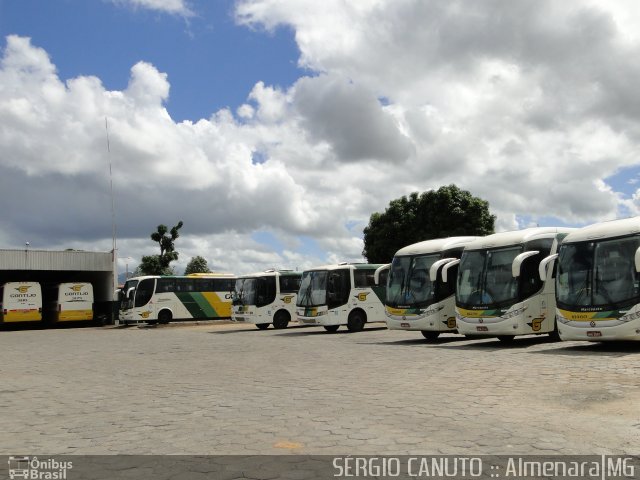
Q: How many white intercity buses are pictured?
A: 8